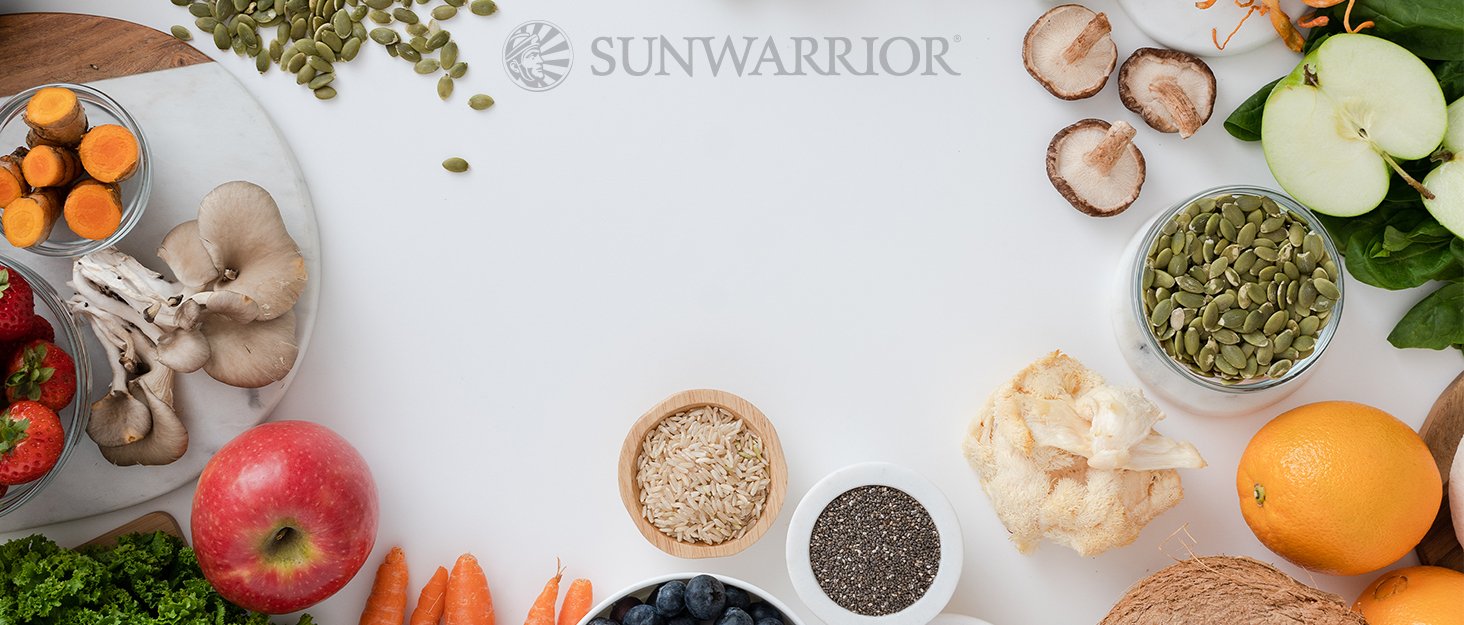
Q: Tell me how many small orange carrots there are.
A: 5